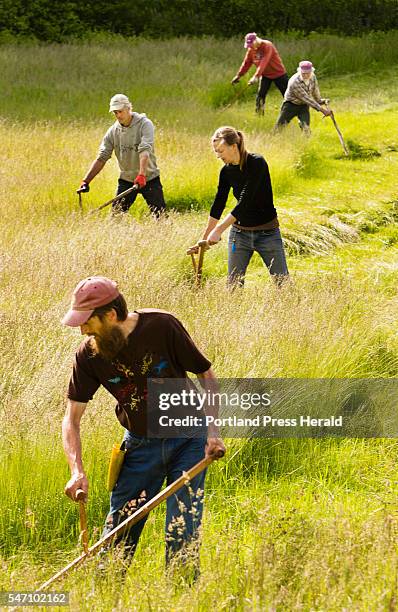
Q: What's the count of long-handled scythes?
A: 5